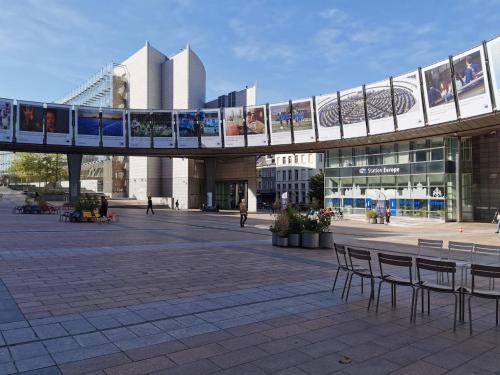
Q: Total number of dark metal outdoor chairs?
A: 8